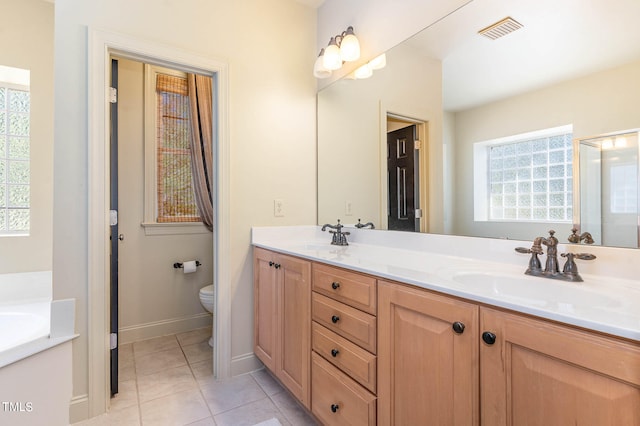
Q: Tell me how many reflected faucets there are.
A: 2